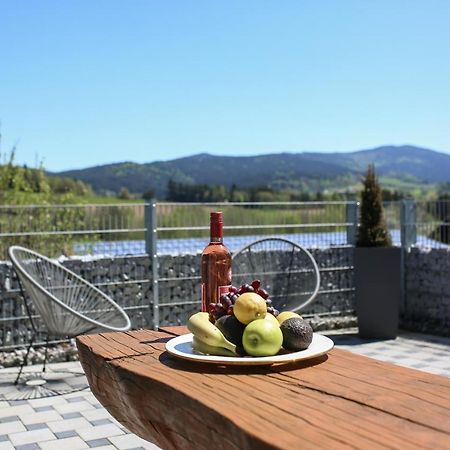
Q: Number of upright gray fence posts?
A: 3